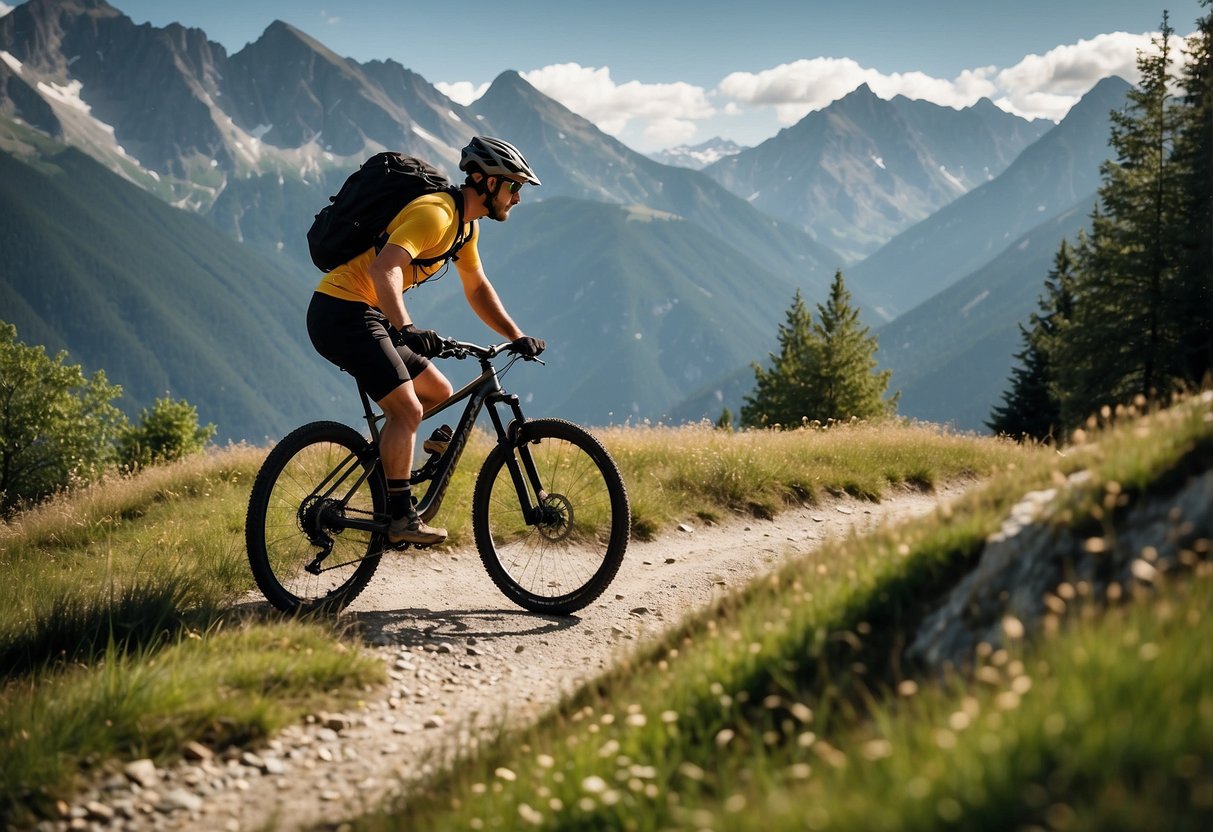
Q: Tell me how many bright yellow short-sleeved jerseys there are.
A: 1